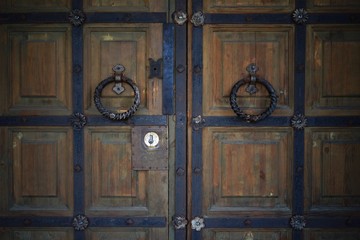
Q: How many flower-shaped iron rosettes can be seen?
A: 11